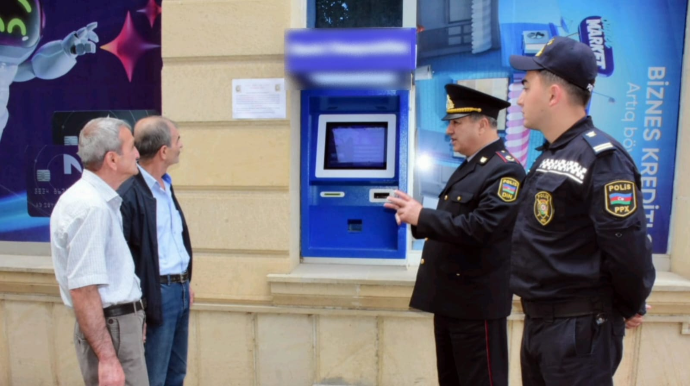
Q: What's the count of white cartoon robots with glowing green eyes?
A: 1